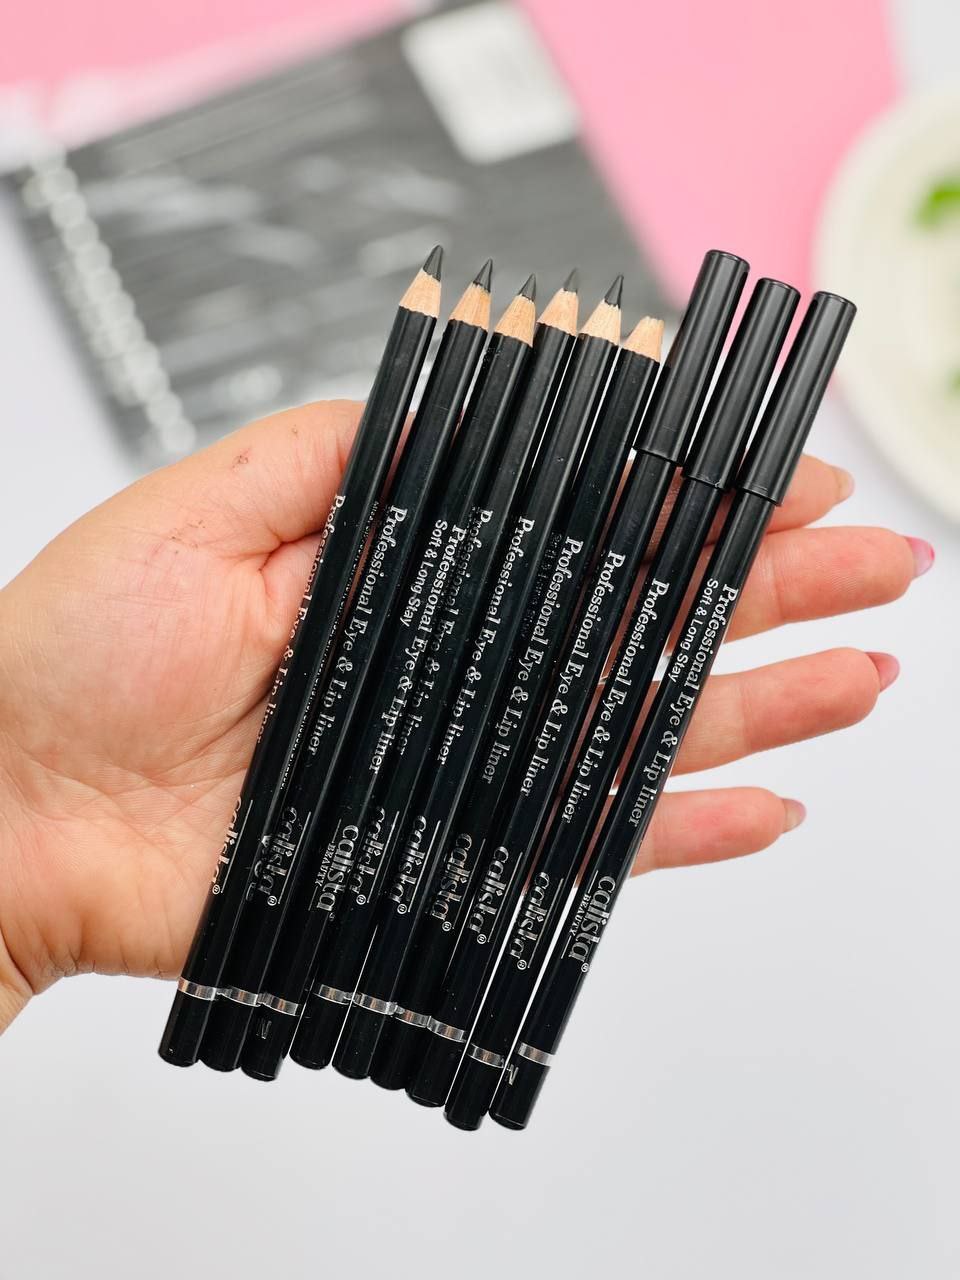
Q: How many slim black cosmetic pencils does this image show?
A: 9